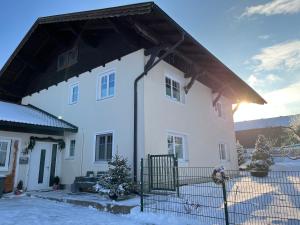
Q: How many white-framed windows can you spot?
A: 9